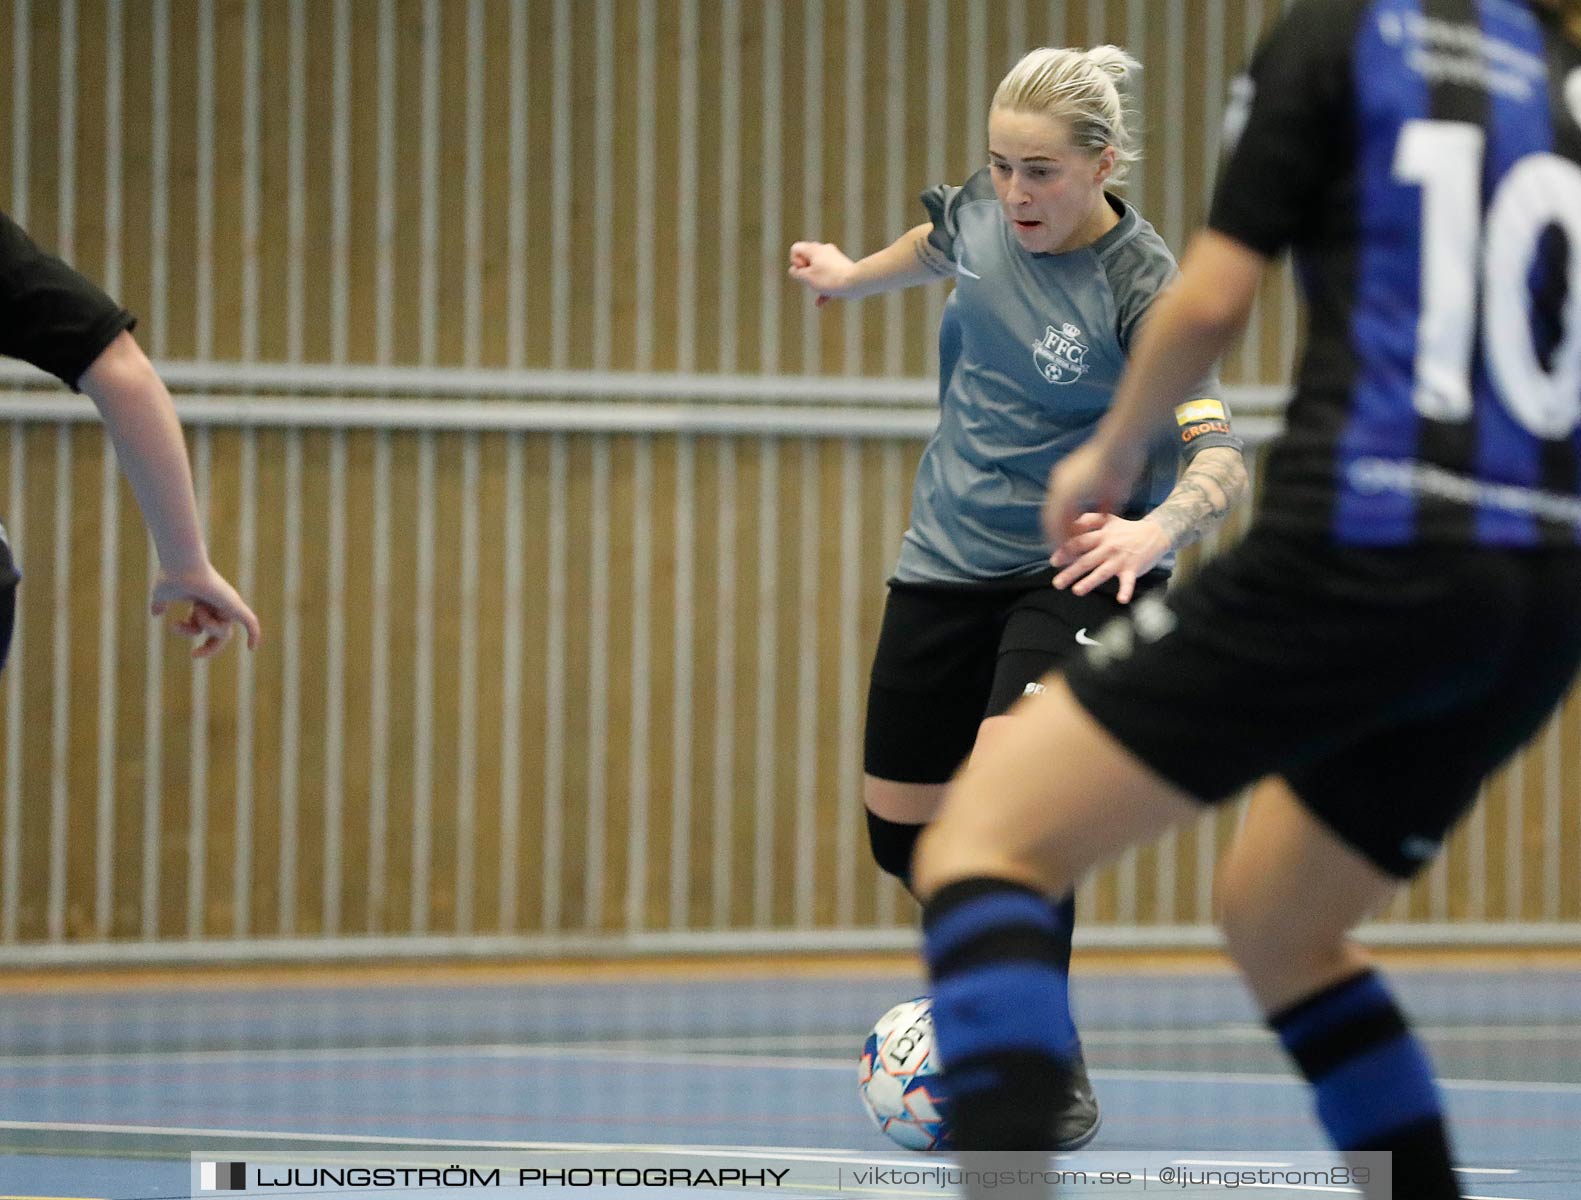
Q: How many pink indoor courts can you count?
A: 0